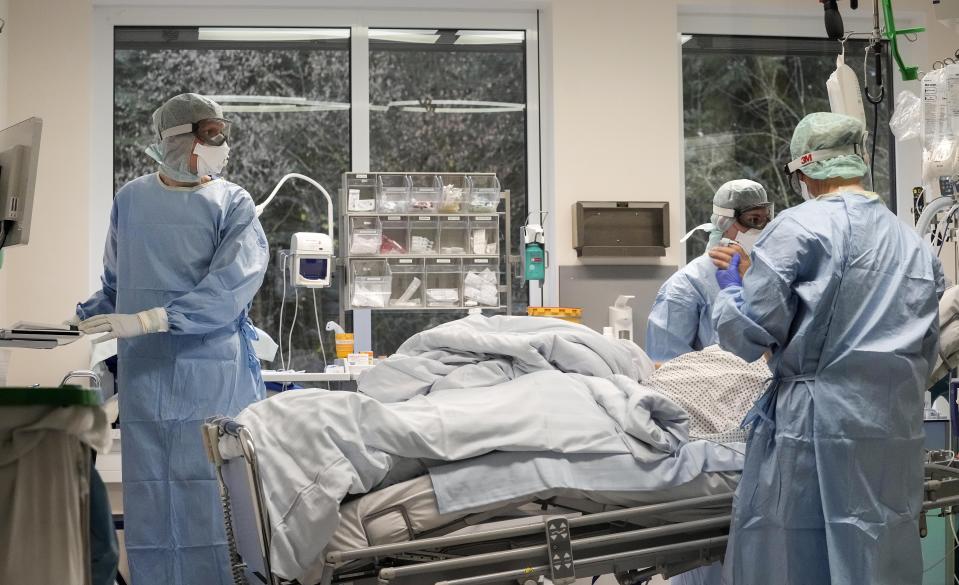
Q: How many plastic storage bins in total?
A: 14